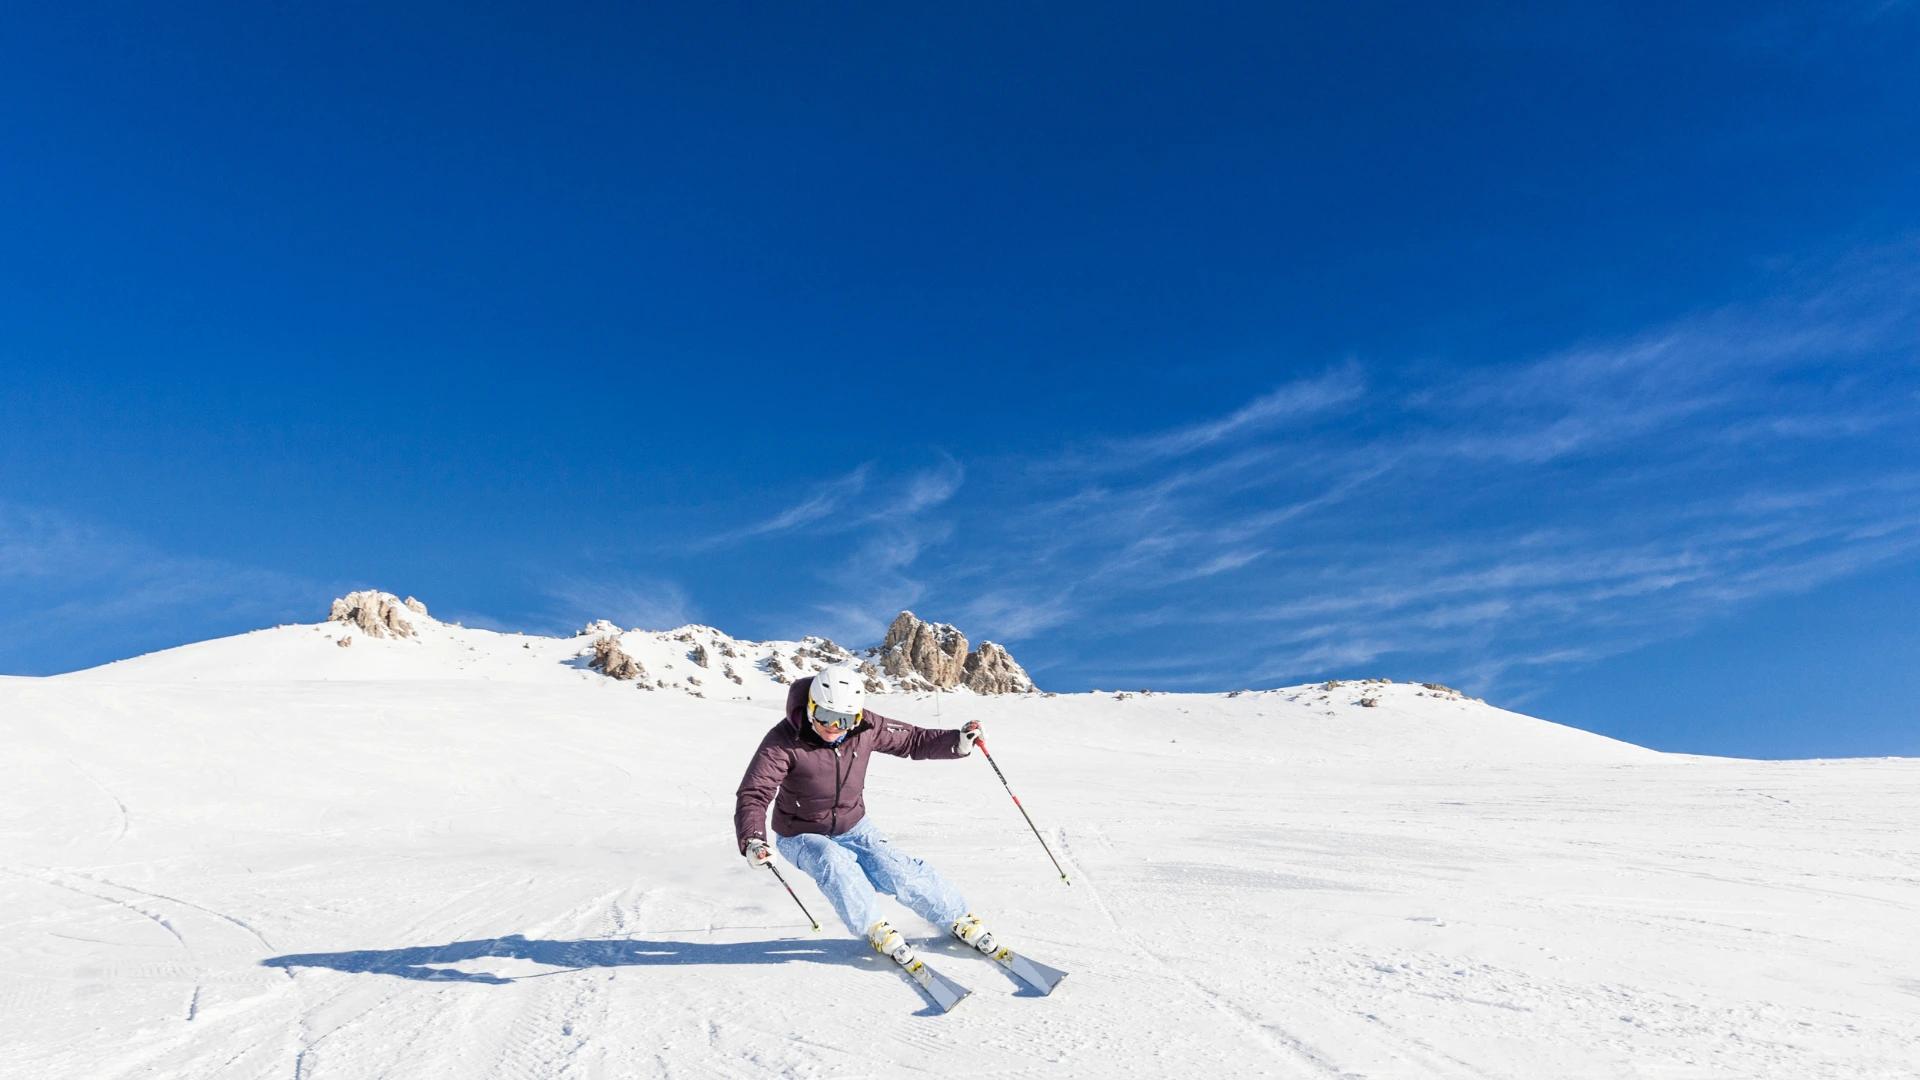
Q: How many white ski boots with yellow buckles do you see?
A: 2